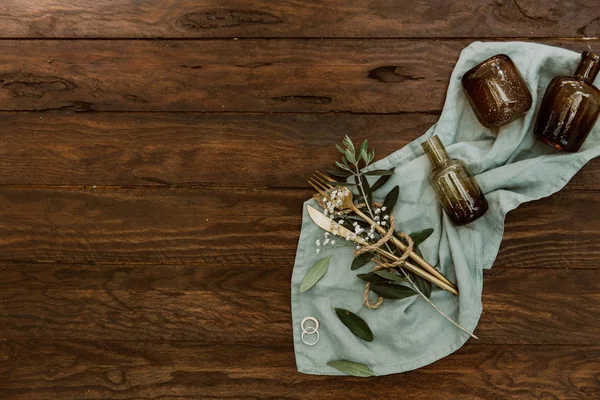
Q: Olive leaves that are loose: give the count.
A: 3